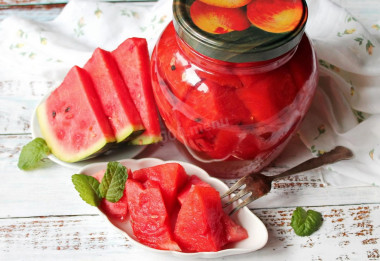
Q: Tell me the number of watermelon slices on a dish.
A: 3